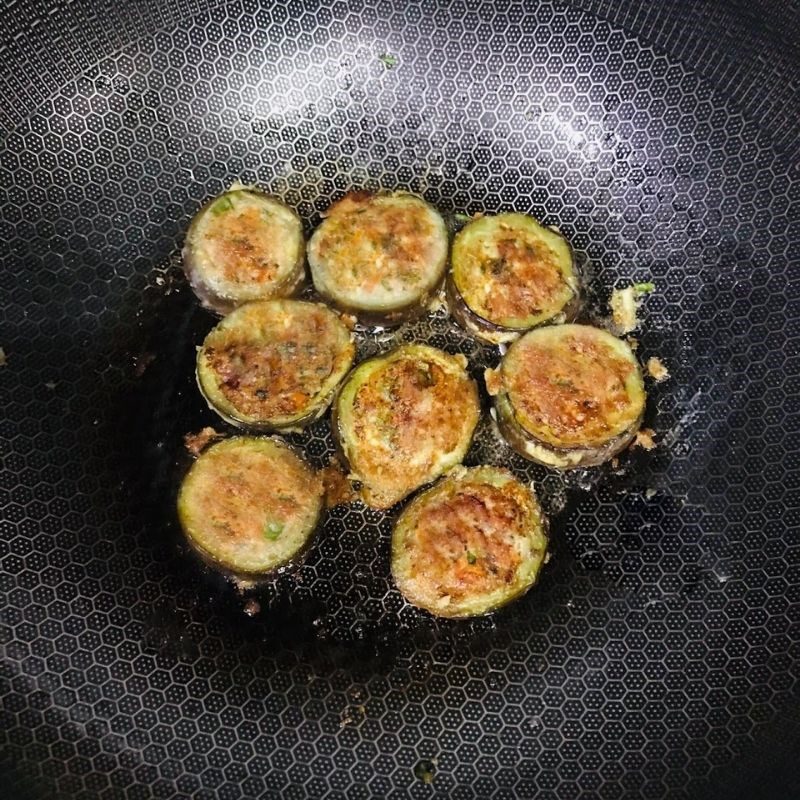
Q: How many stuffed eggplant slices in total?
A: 8